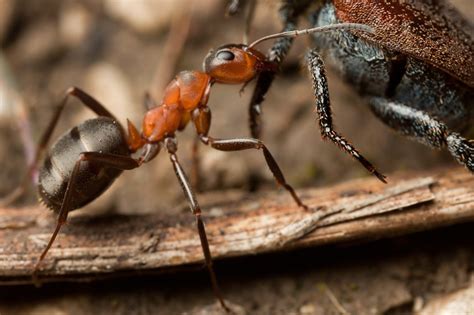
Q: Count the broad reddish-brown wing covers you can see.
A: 1